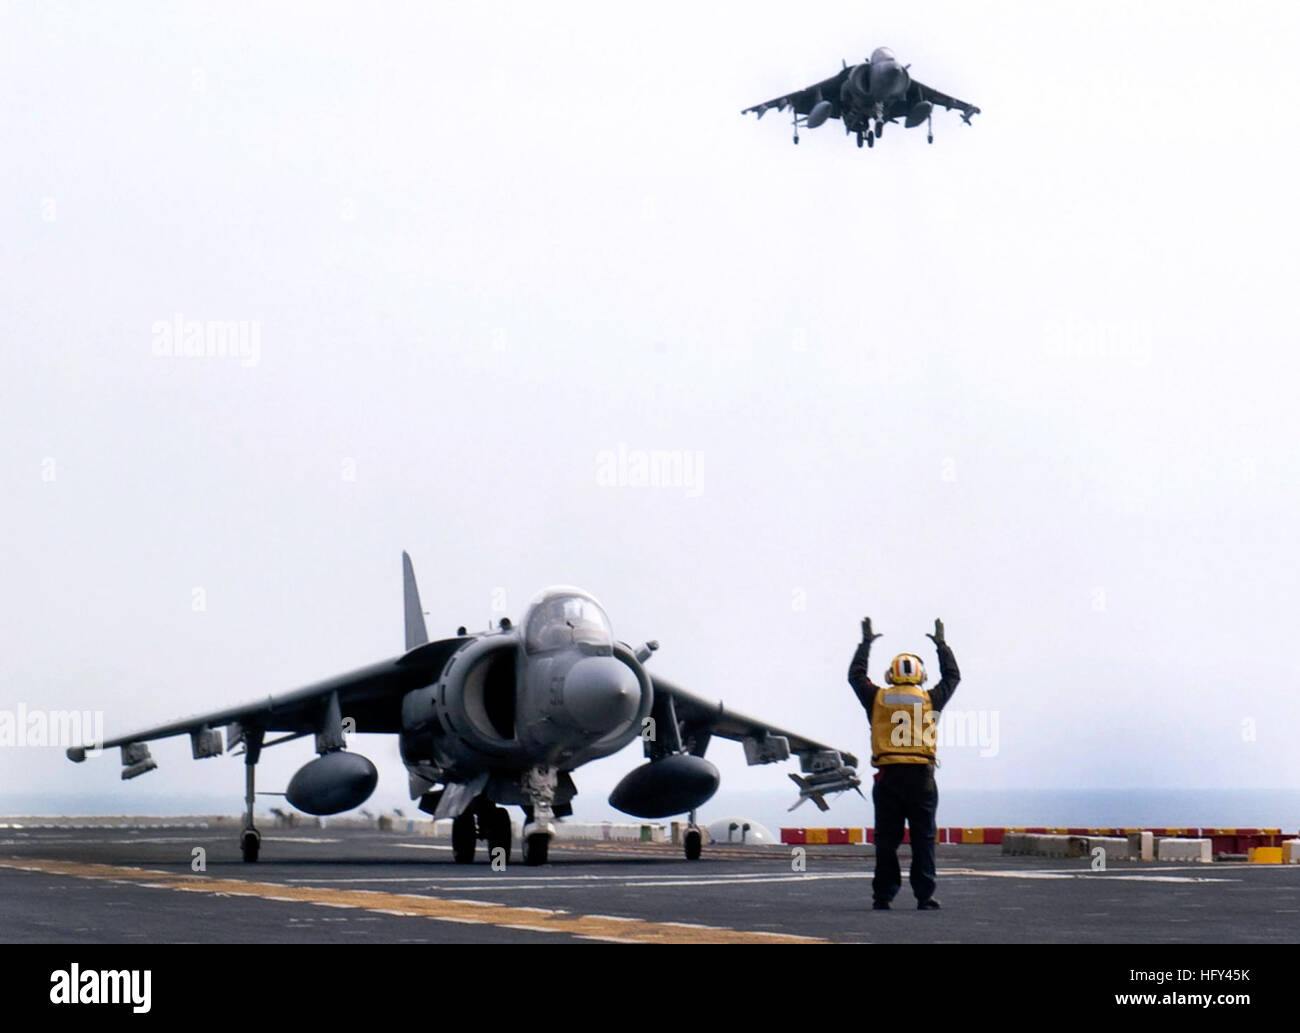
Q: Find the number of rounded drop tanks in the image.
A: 4